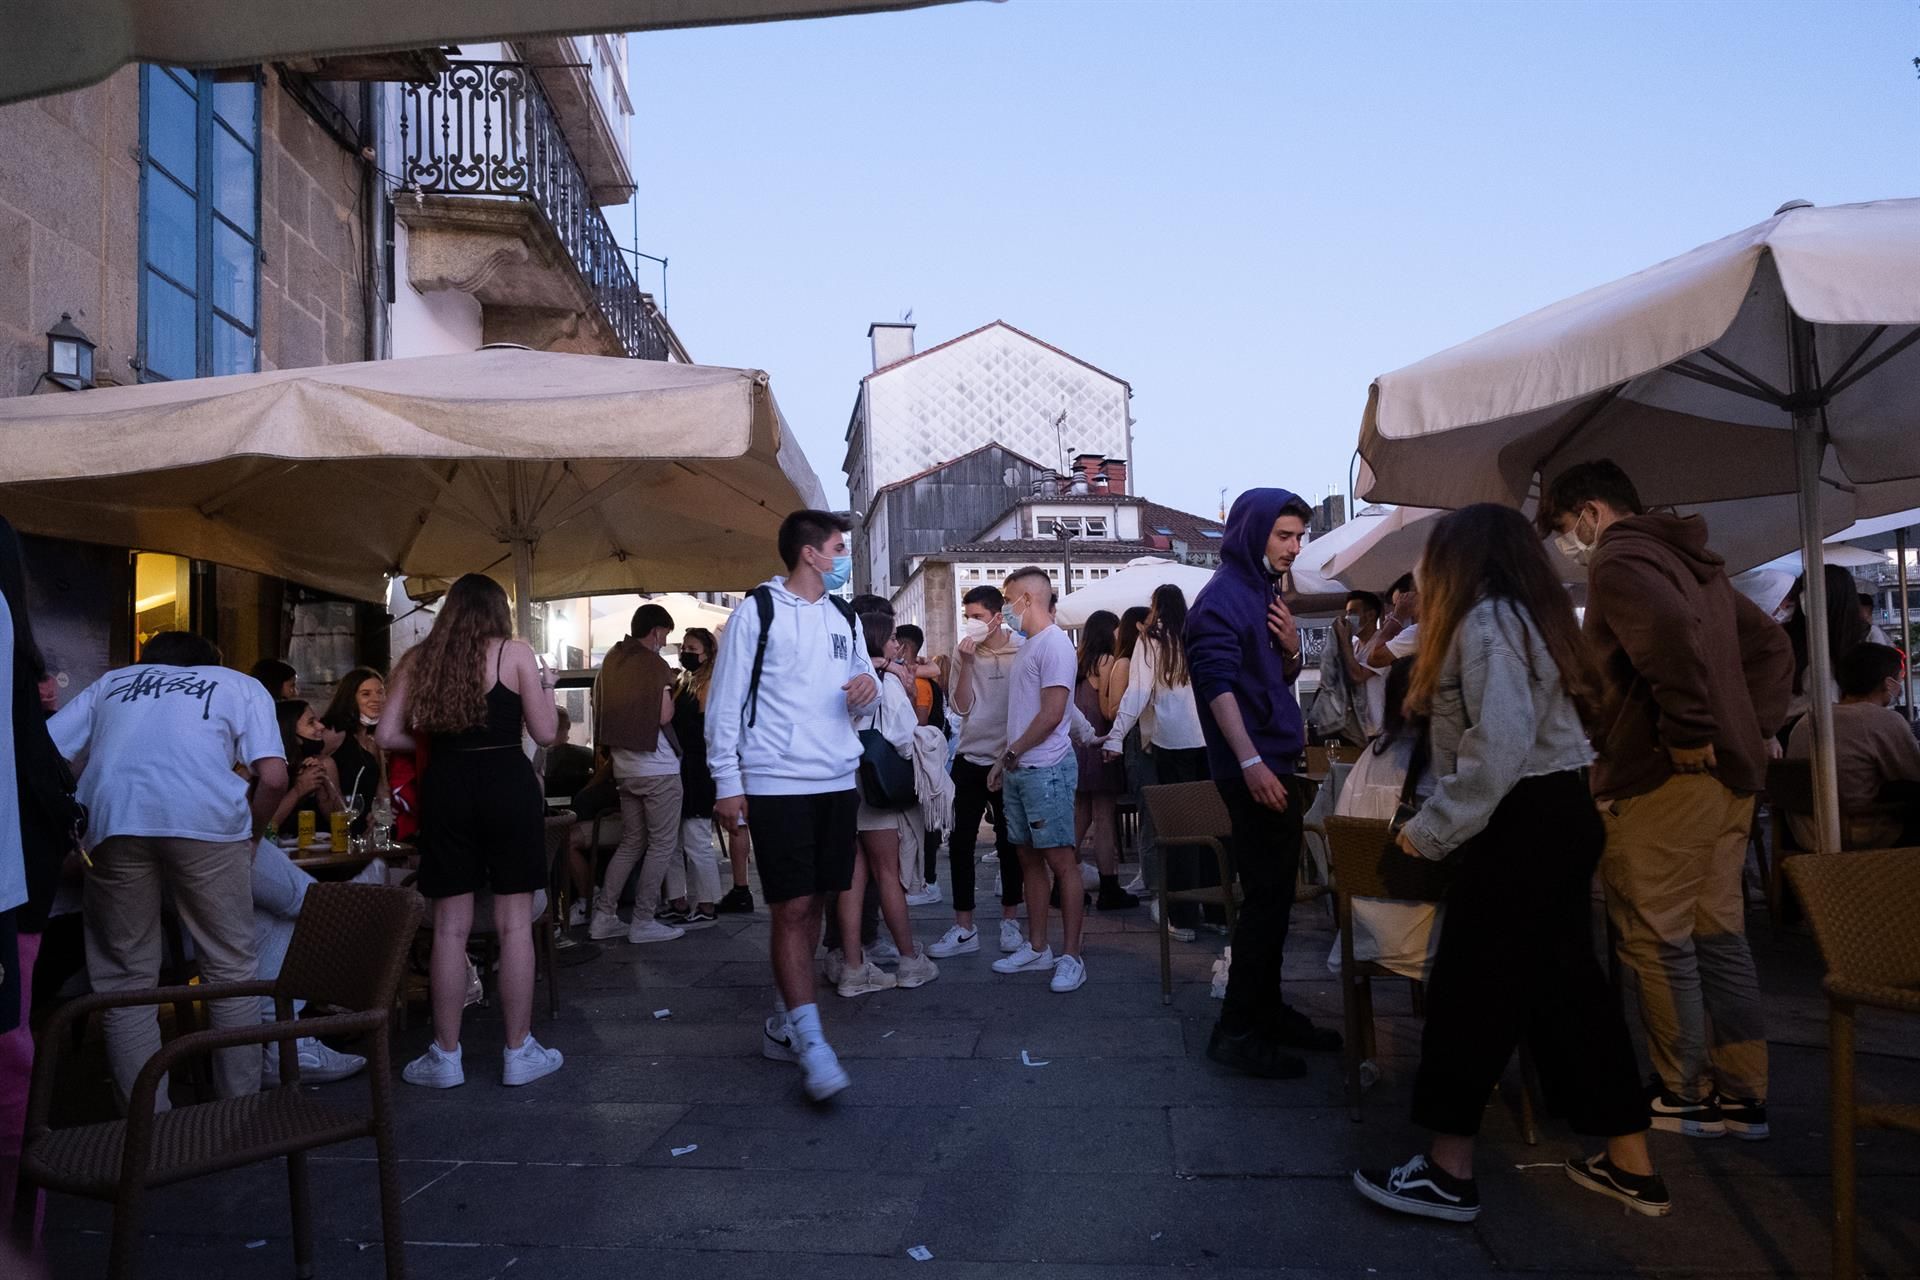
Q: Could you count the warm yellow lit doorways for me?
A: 1